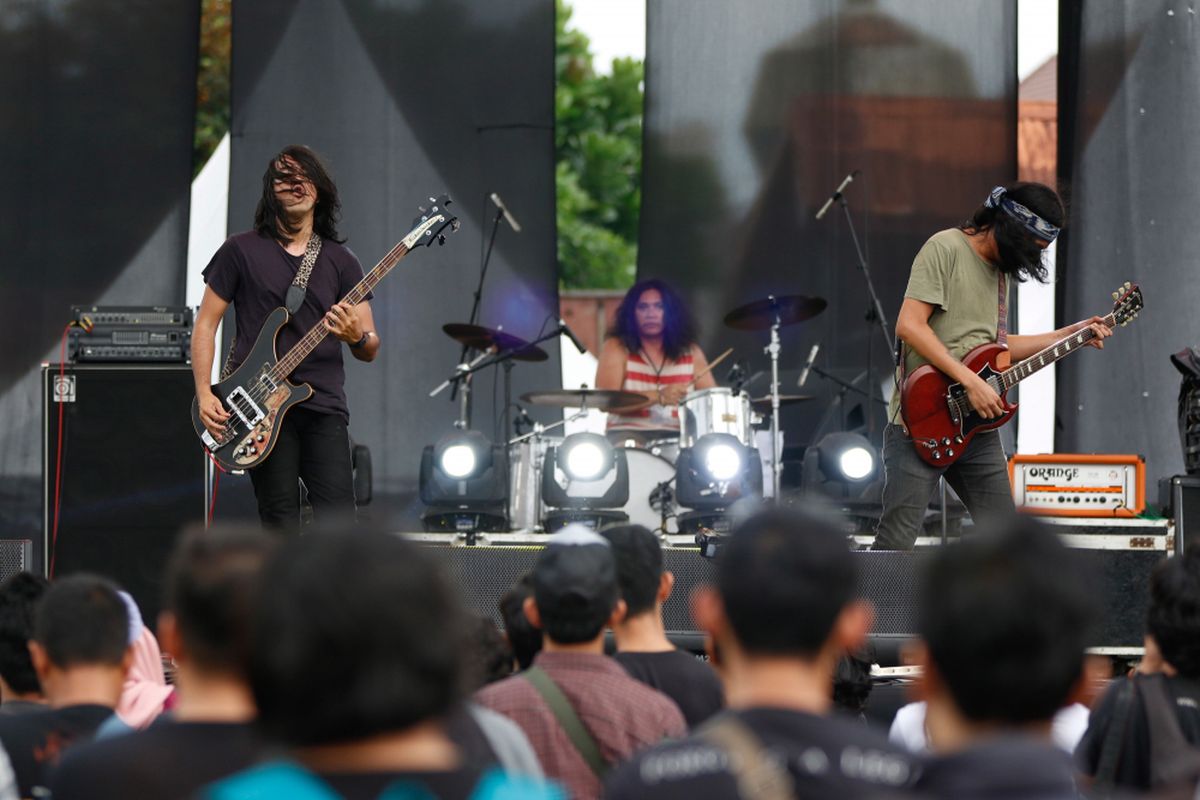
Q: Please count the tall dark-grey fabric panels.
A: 4